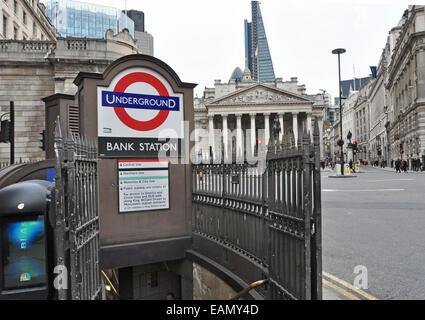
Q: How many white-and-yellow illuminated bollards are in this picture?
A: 3